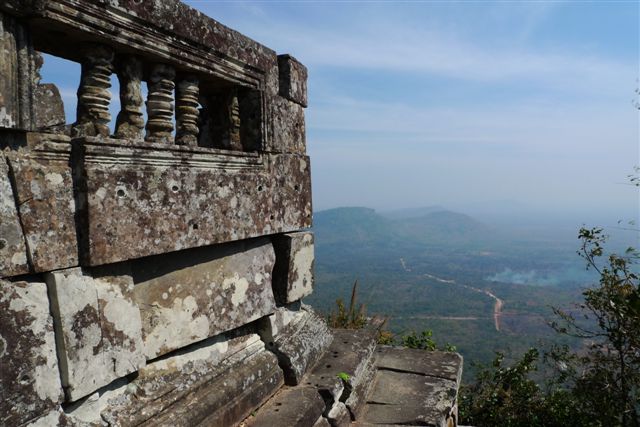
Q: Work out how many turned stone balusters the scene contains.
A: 5